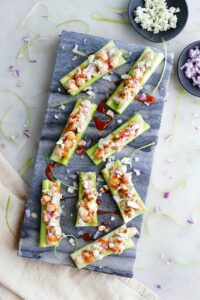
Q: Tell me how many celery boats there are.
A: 8